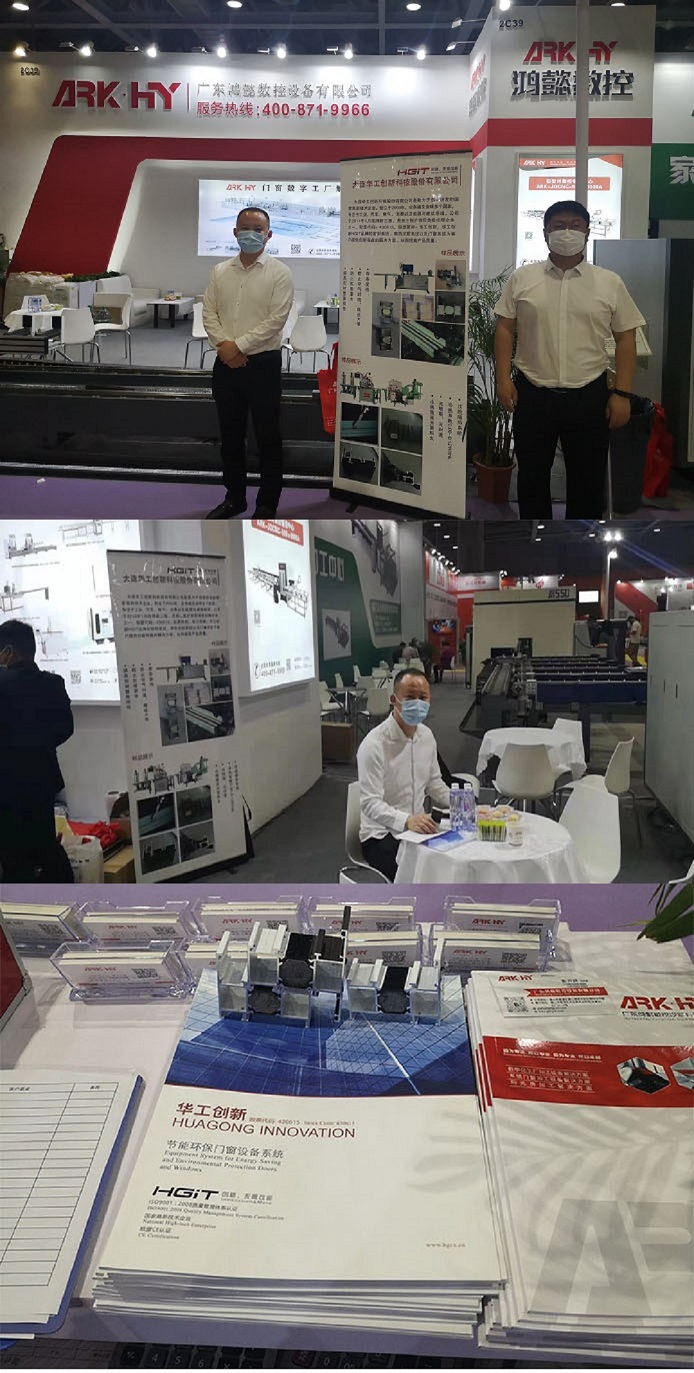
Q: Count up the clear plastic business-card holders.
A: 9